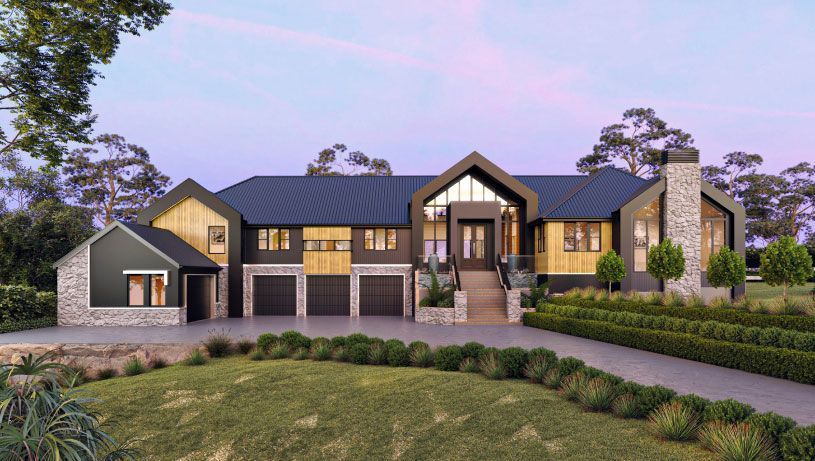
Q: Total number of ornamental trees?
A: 4